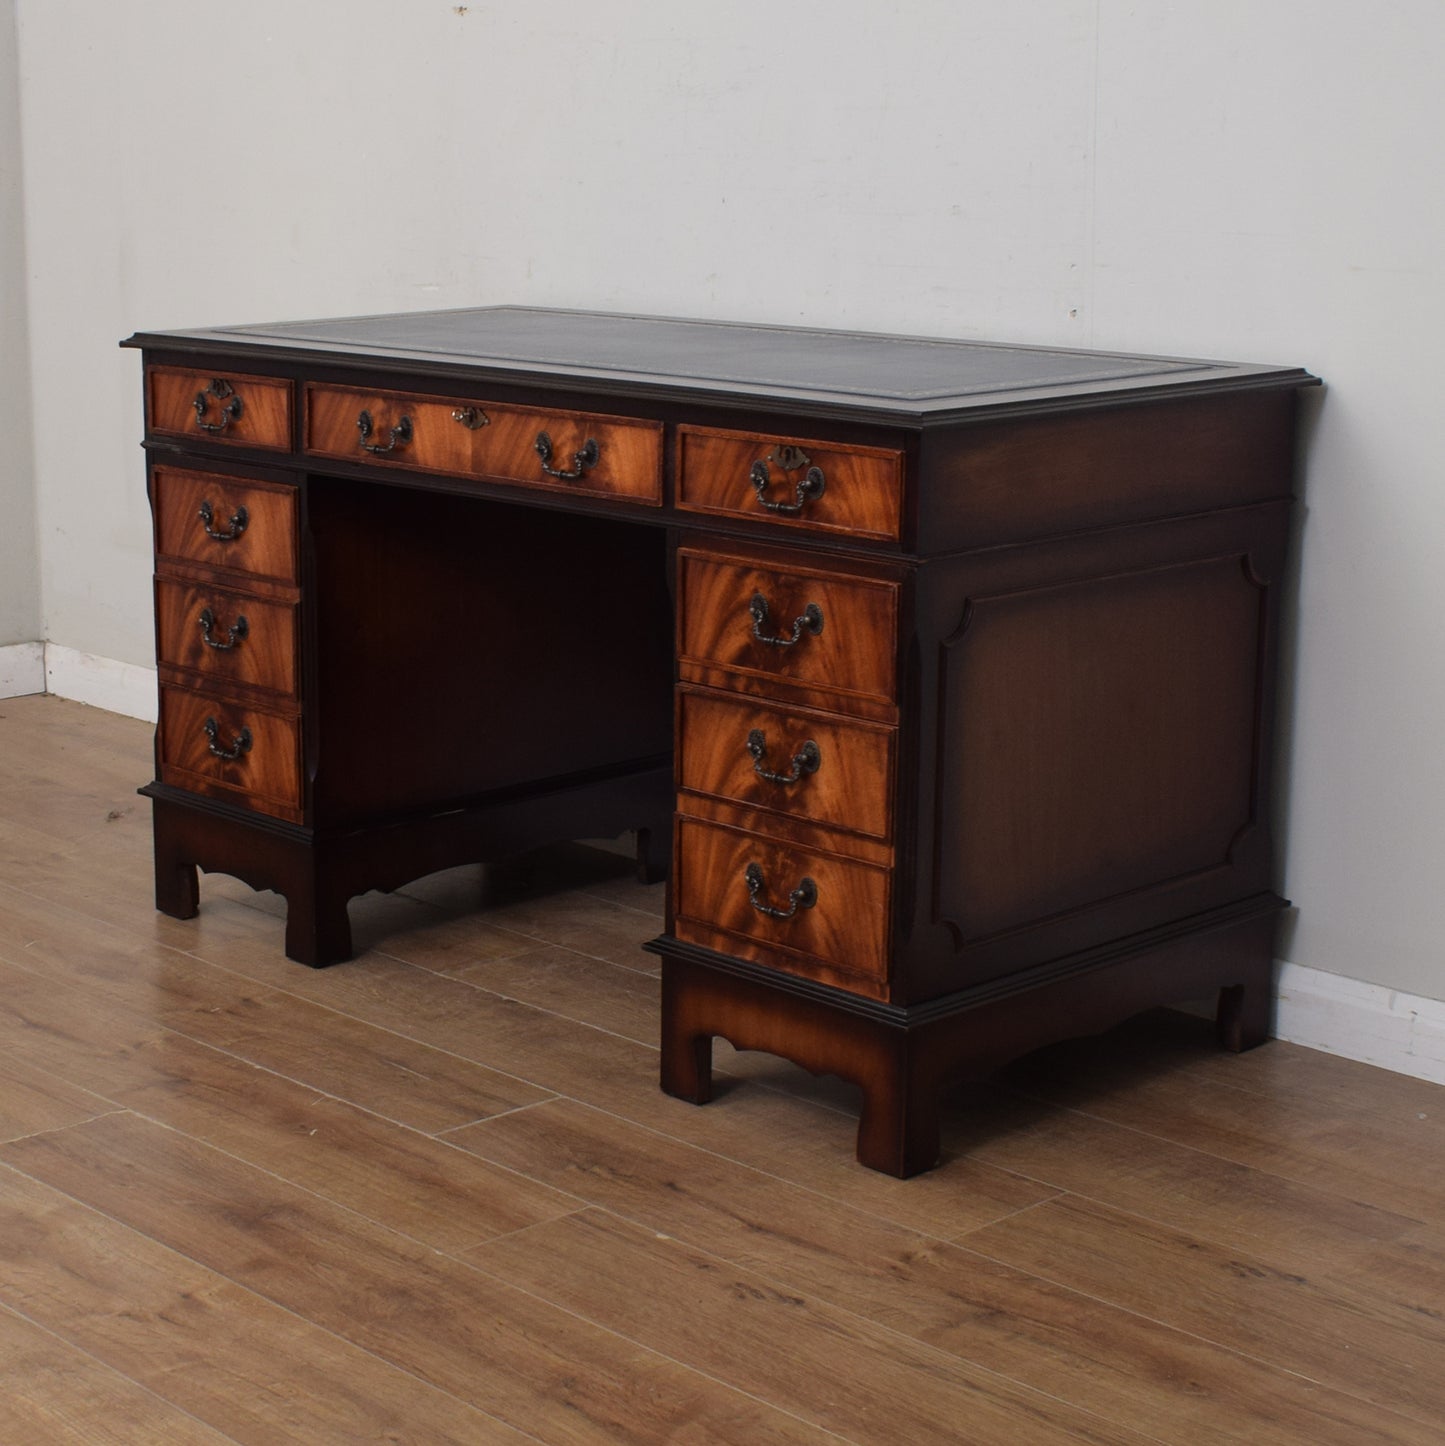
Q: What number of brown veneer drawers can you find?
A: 9